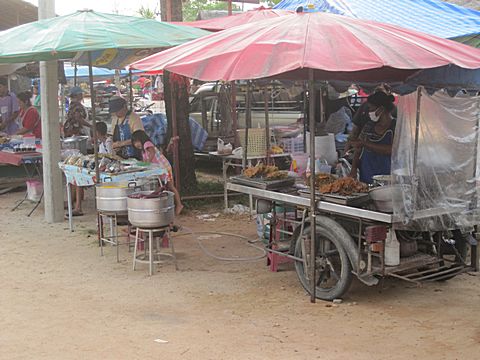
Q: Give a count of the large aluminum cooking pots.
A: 2